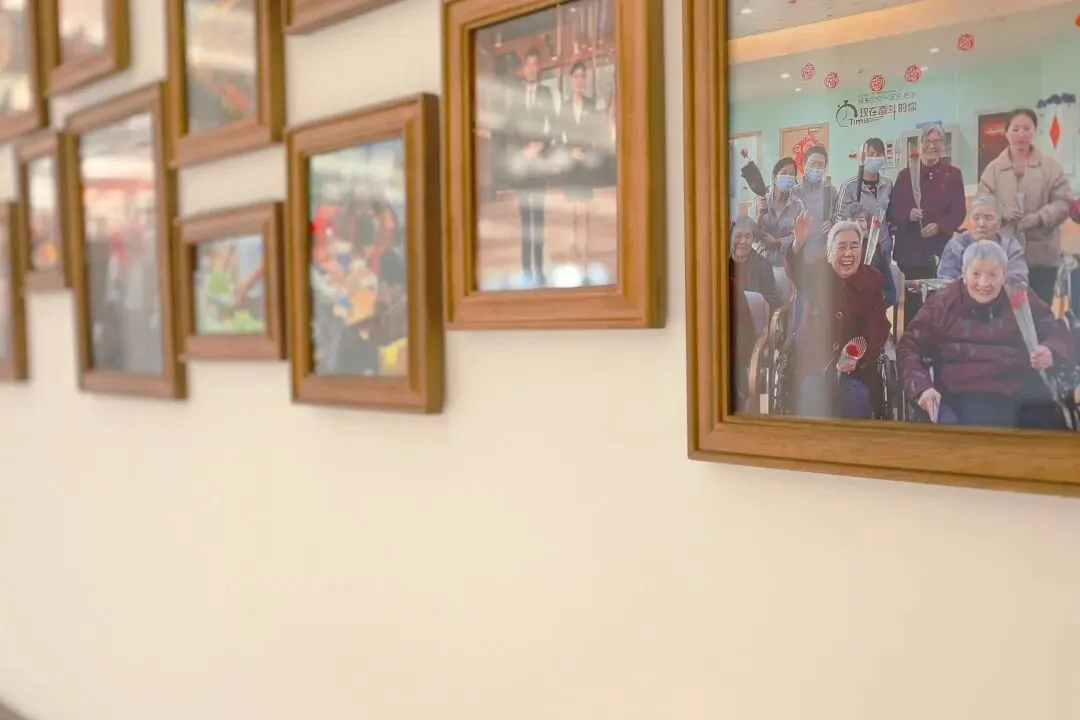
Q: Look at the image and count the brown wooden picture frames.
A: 11